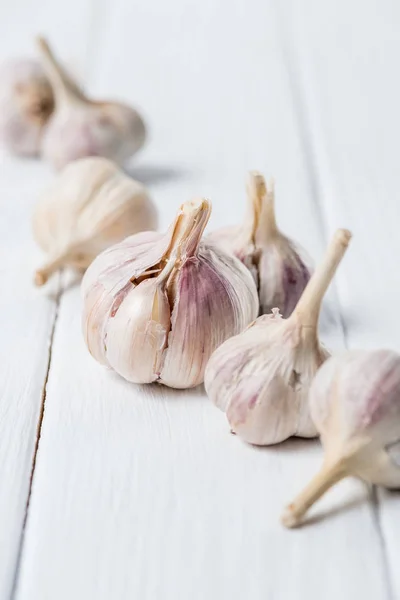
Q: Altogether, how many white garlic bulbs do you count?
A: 7